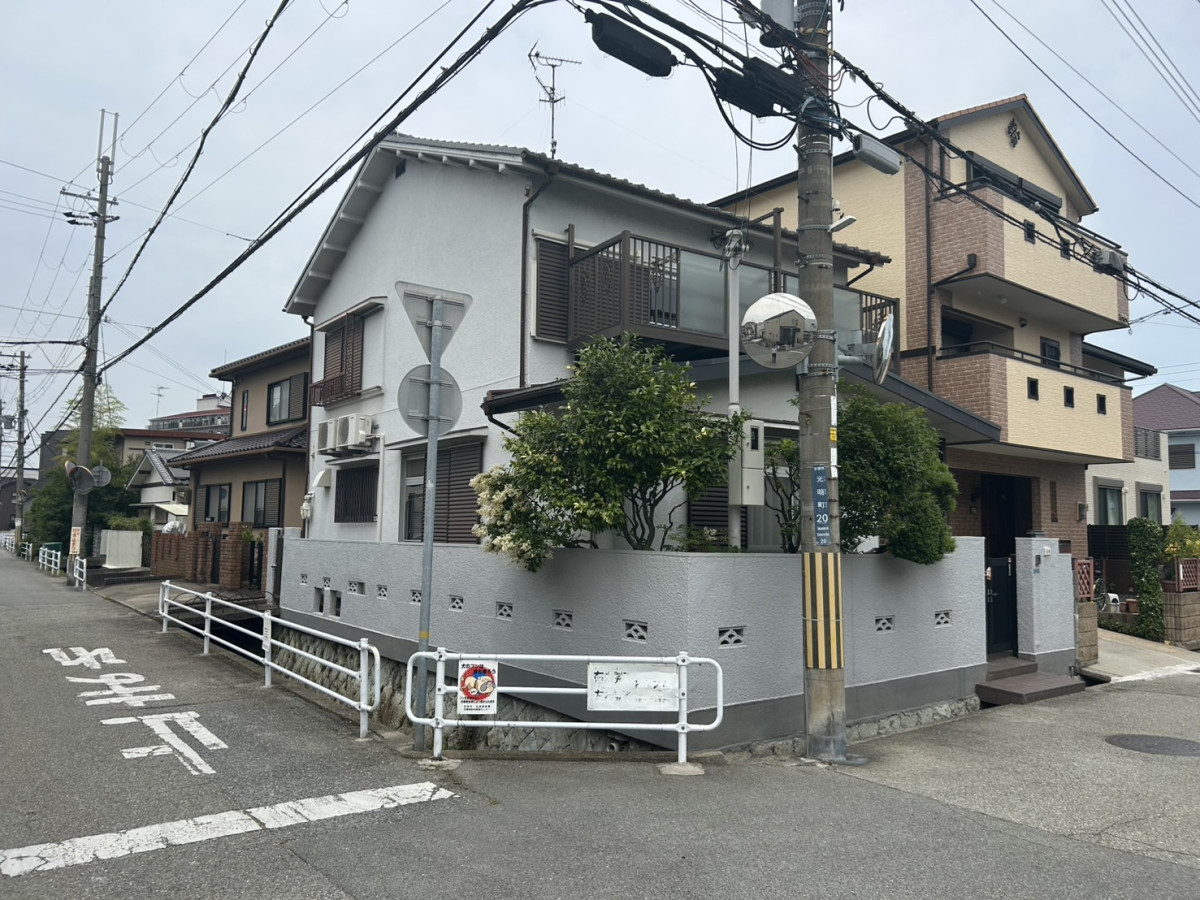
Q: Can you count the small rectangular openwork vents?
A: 12